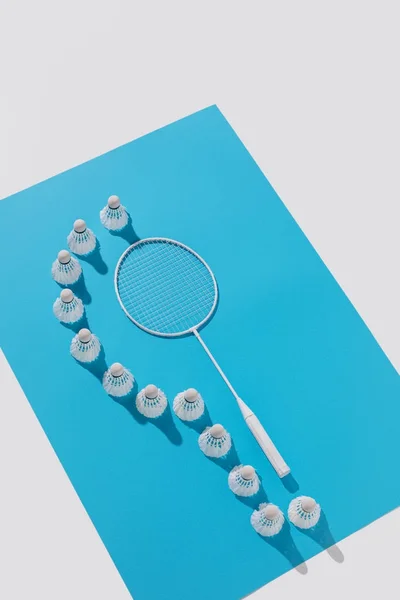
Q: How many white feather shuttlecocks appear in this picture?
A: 12